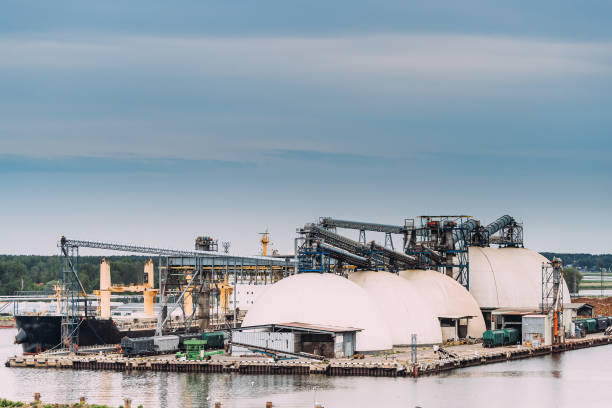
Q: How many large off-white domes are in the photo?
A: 4